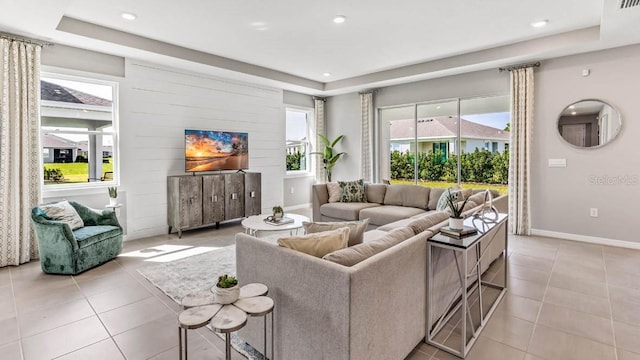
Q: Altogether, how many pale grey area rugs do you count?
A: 1